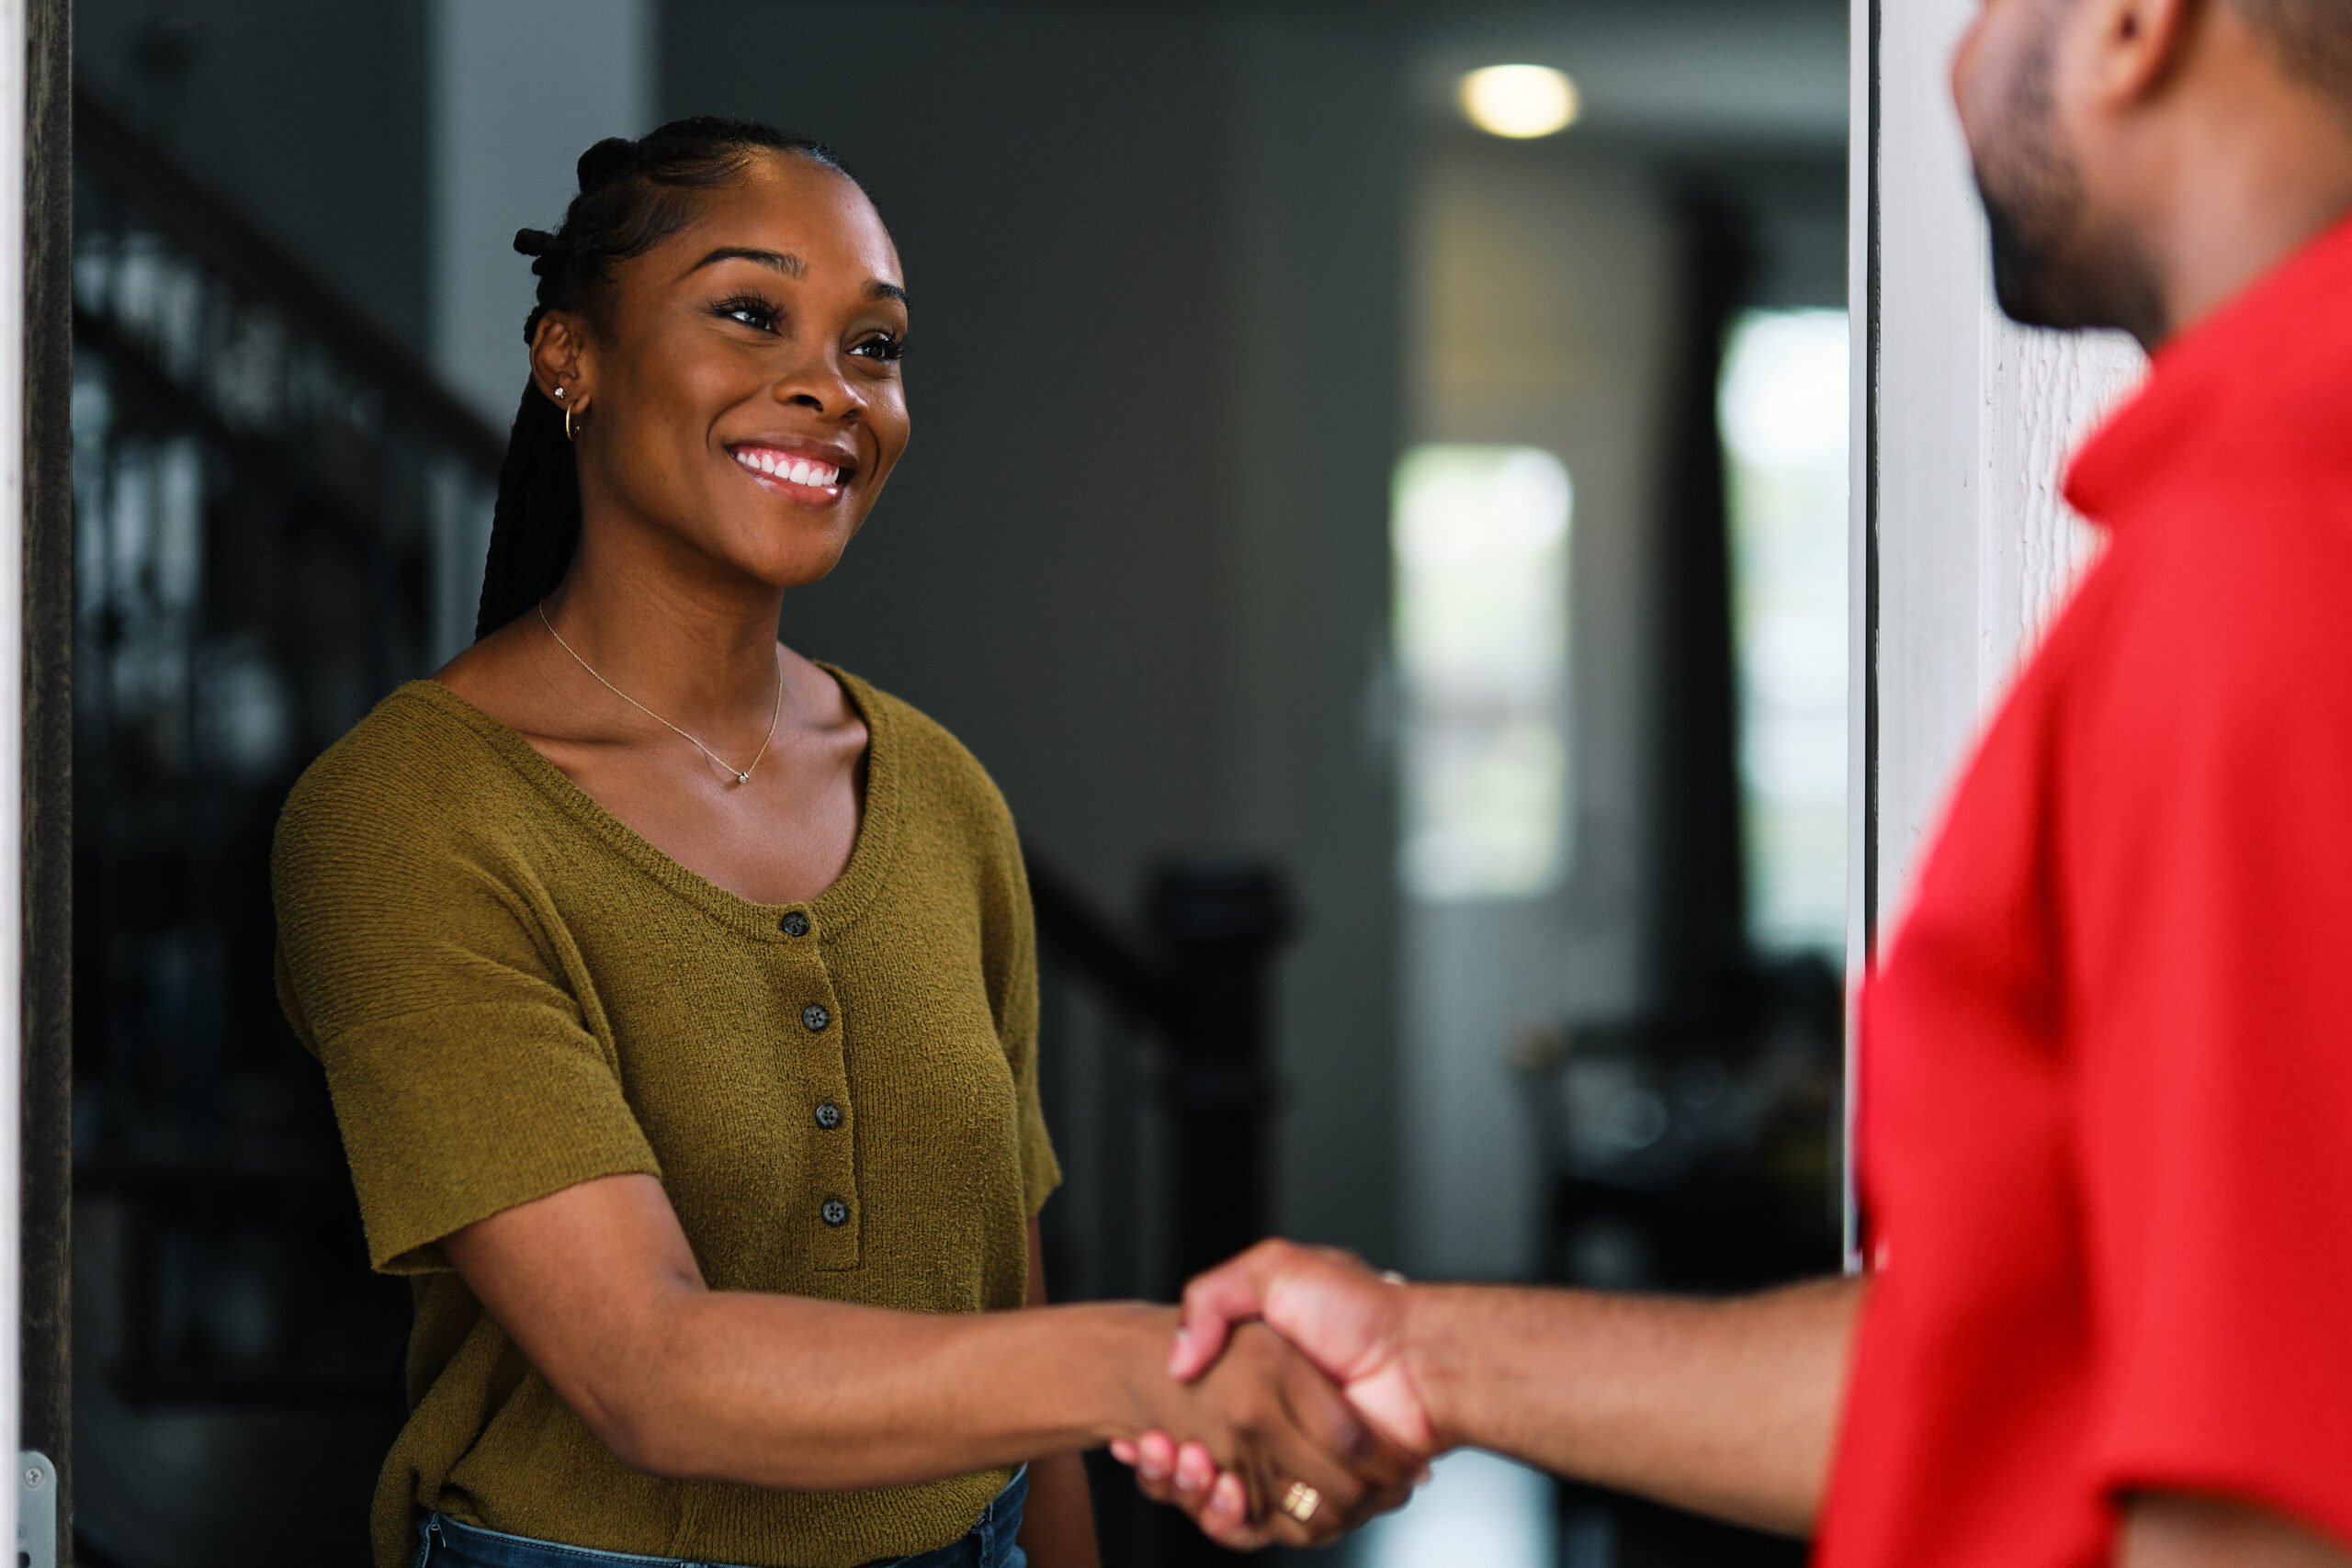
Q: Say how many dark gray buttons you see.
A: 4